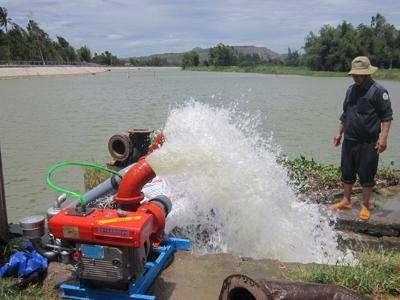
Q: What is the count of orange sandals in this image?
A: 2